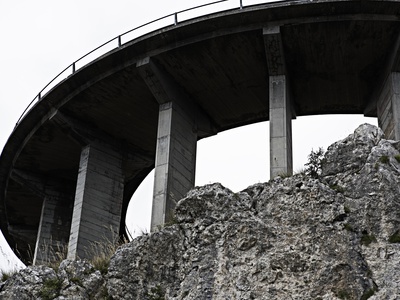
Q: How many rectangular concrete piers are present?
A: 5